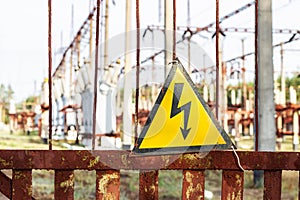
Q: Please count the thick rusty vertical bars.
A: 7